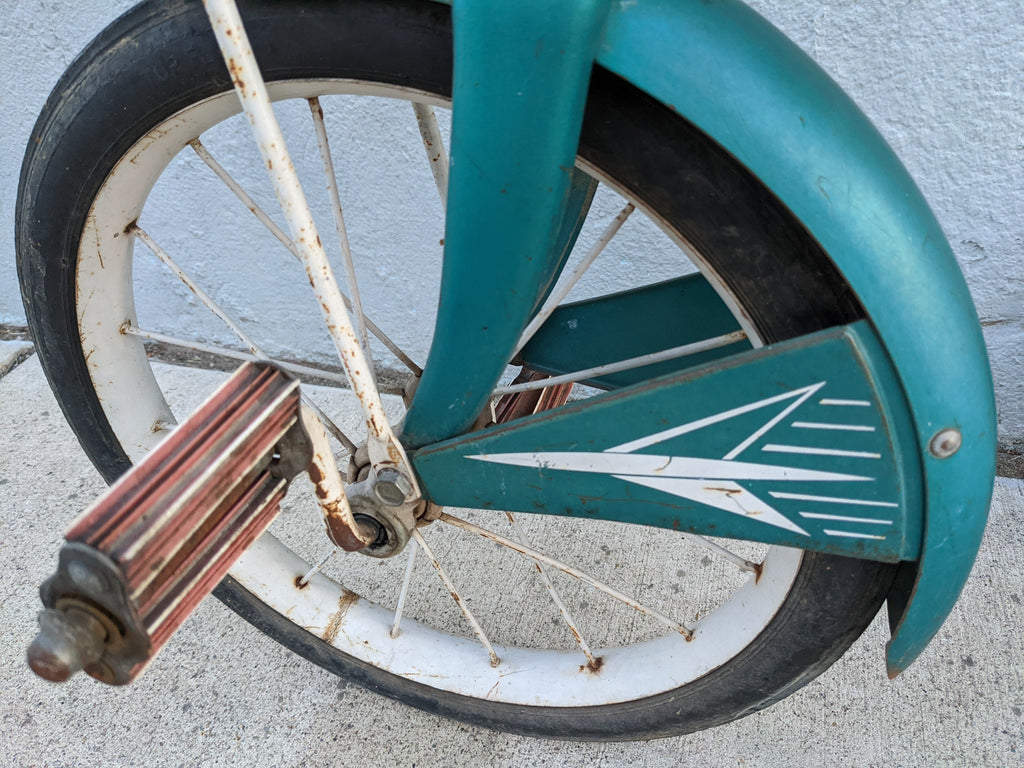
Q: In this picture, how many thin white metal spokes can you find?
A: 13